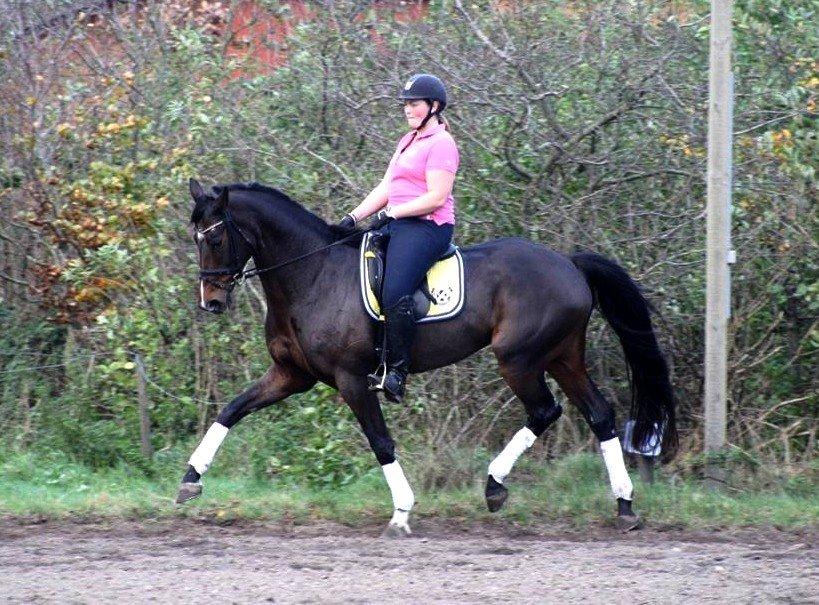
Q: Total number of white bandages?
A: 4